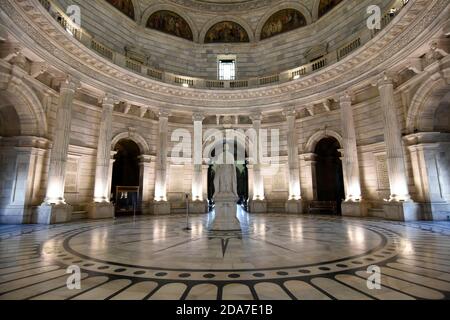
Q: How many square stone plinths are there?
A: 8